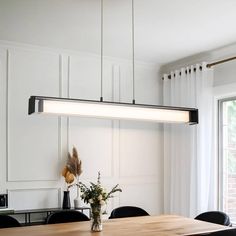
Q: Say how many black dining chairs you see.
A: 5